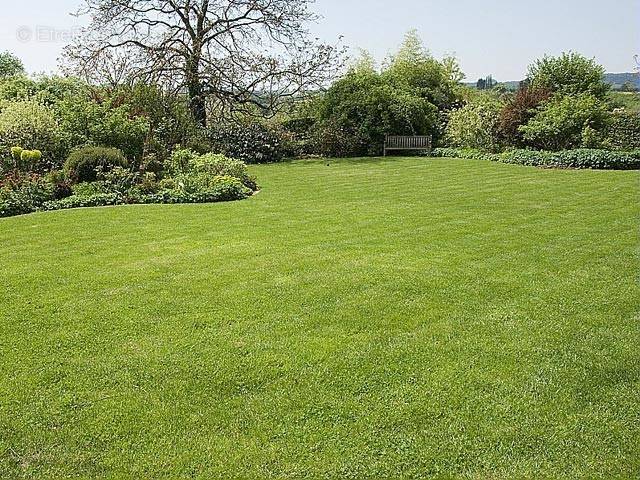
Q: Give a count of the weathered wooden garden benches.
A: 1